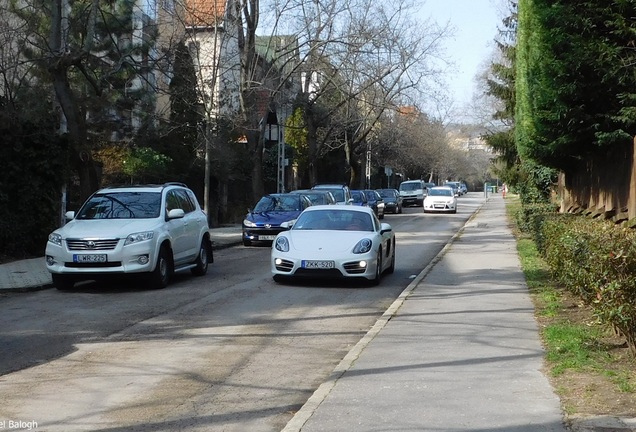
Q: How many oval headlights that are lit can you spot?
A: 0